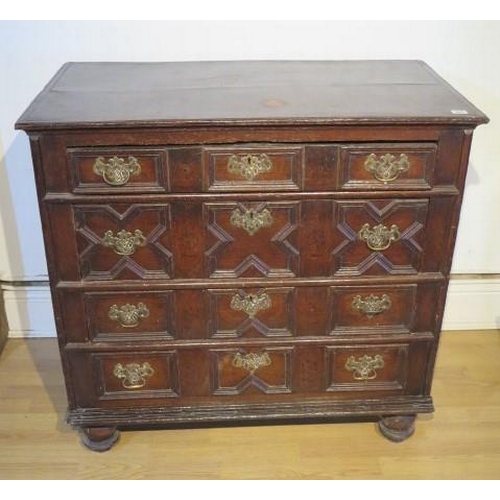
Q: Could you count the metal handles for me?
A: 8